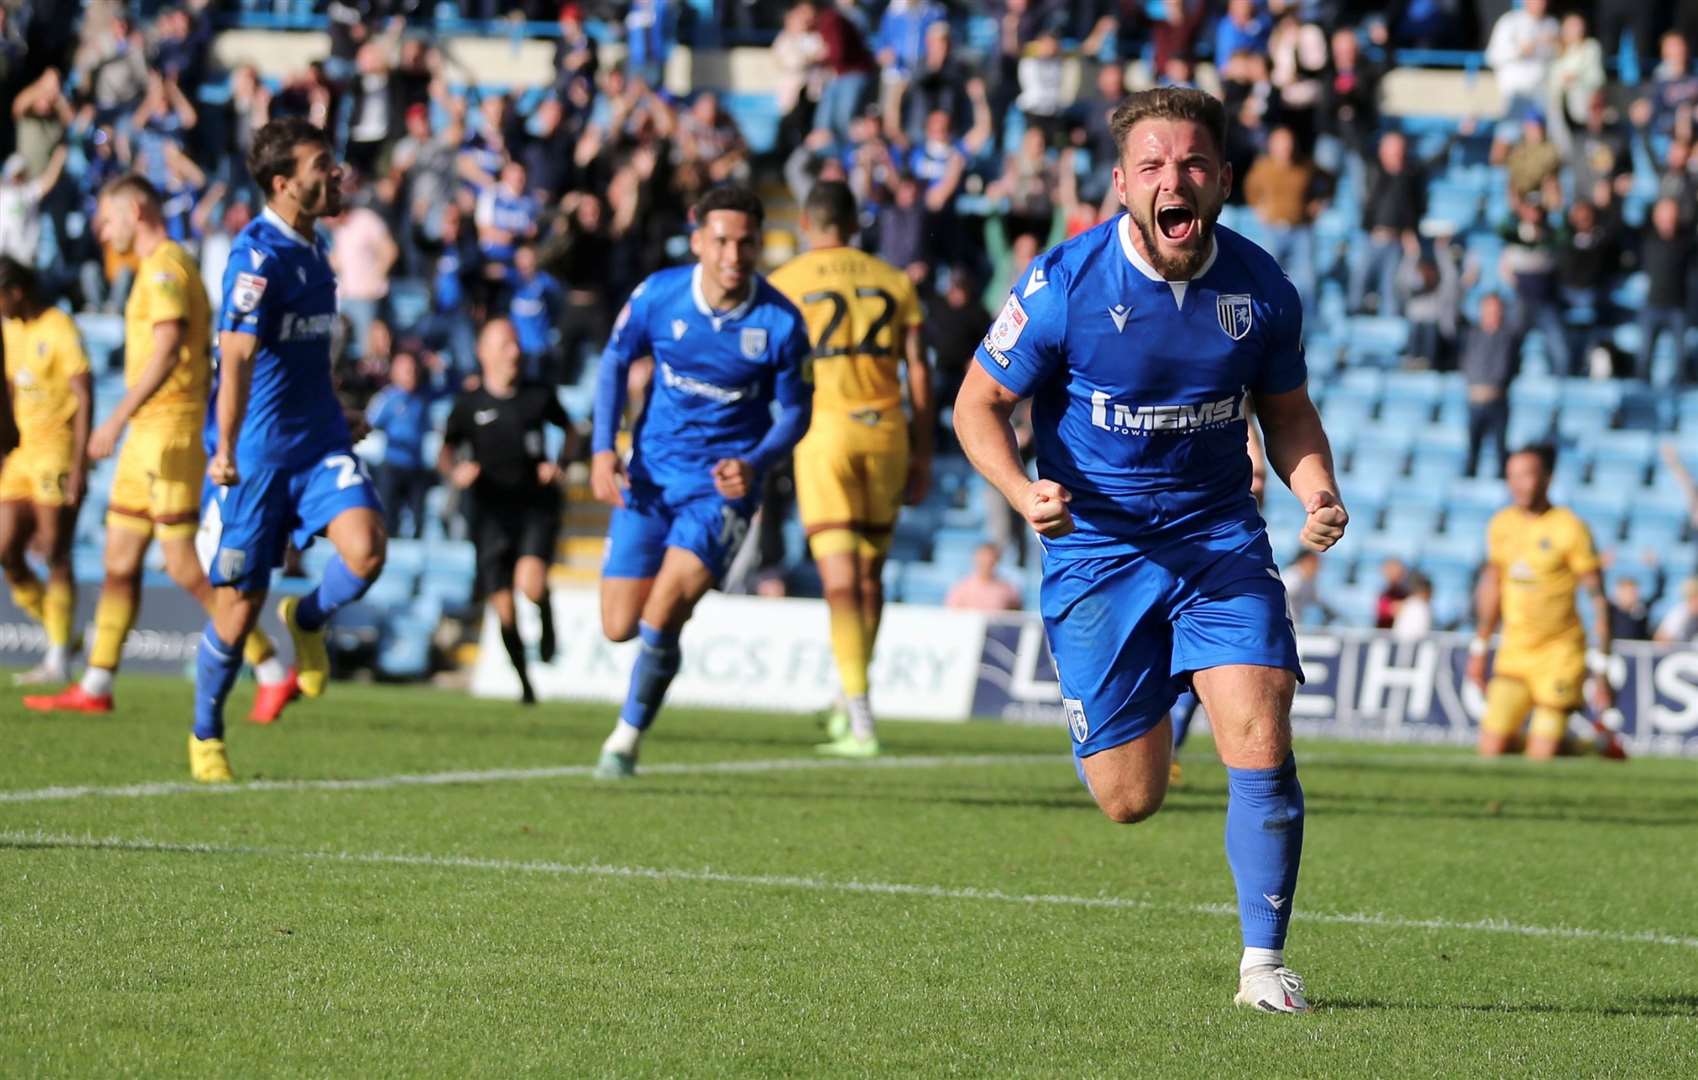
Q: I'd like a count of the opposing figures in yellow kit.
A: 4